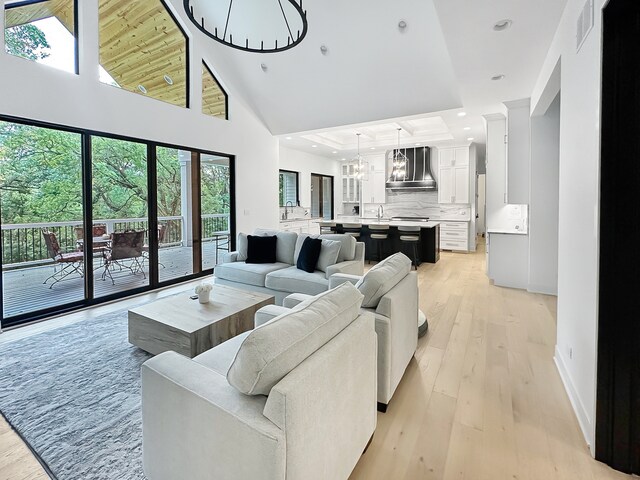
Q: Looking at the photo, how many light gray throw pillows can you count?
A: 2